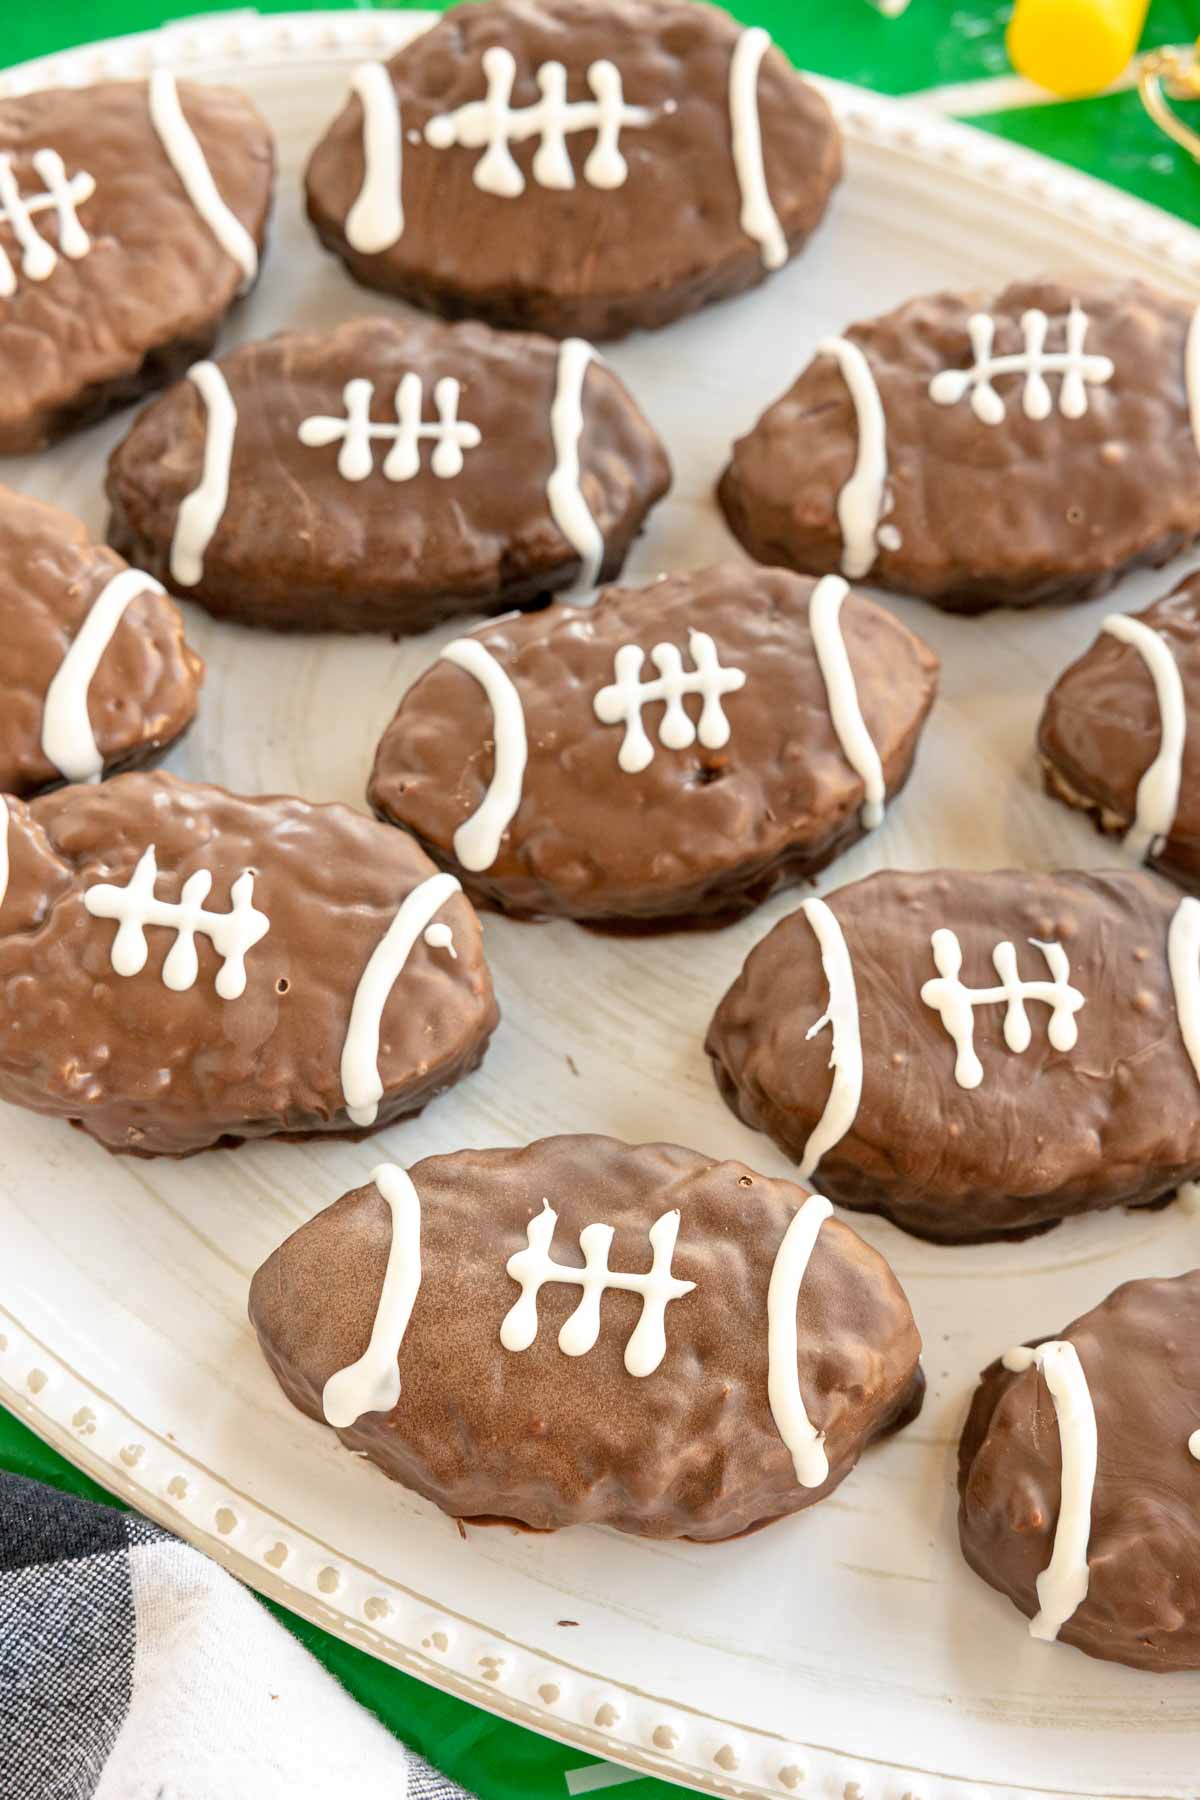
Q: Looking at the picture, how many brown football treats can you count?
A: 11